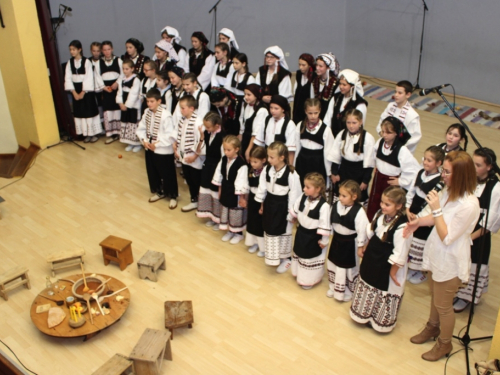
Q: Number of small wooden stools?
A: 7